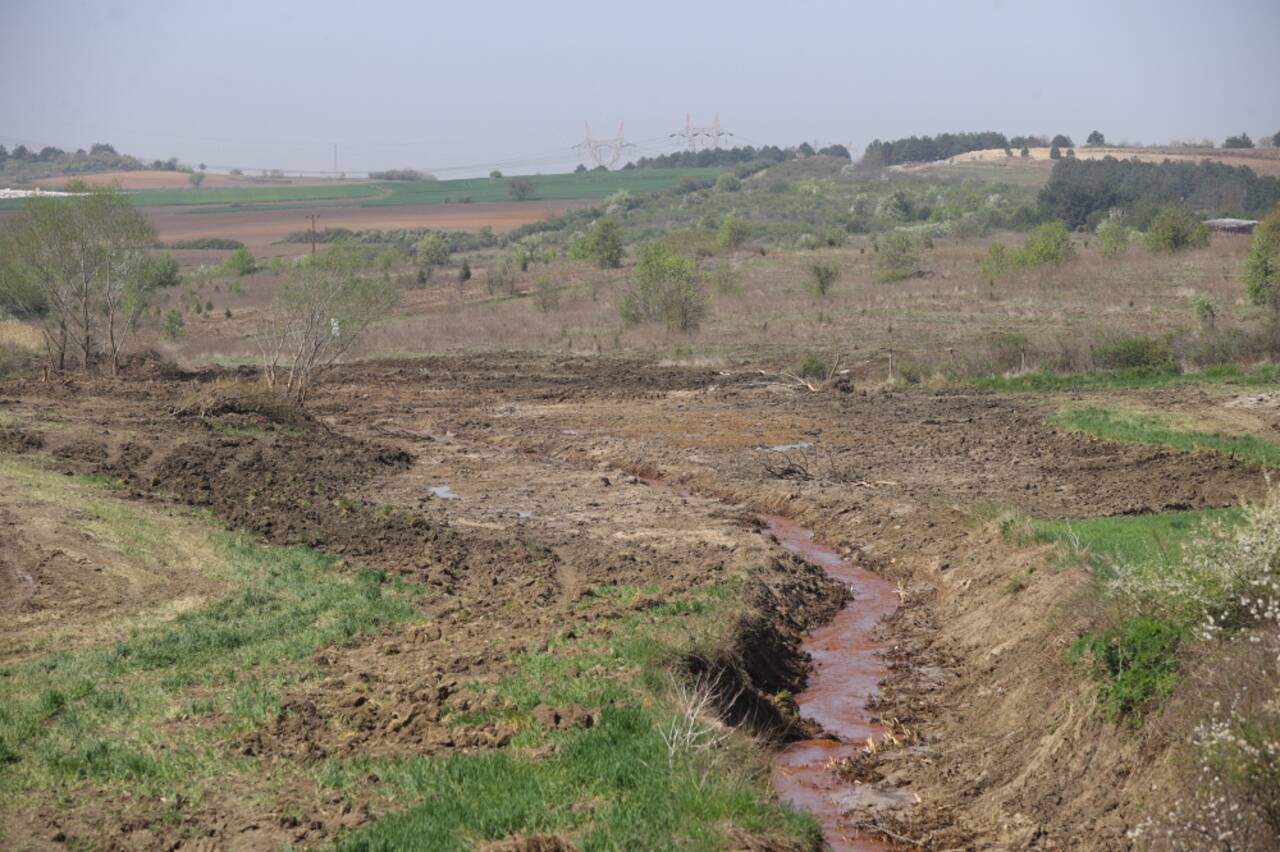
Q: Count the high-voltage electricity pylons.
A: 2